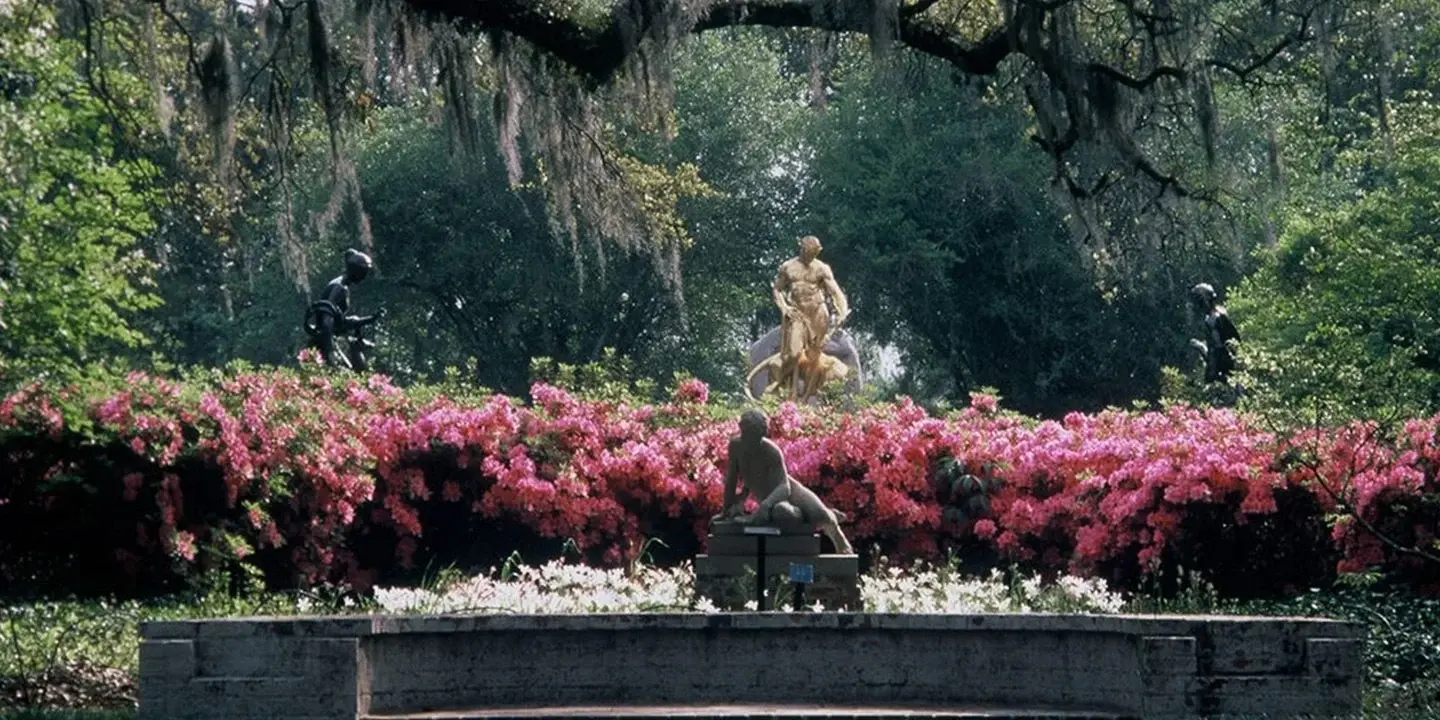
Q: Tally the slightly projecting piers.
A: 4